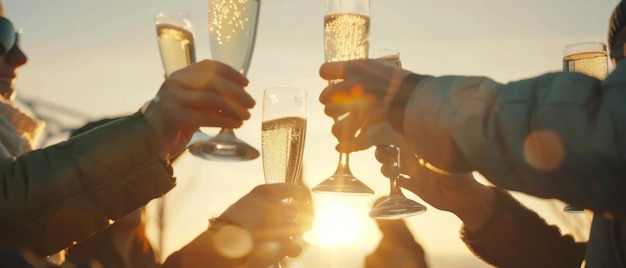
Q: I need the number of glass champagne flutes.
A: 6